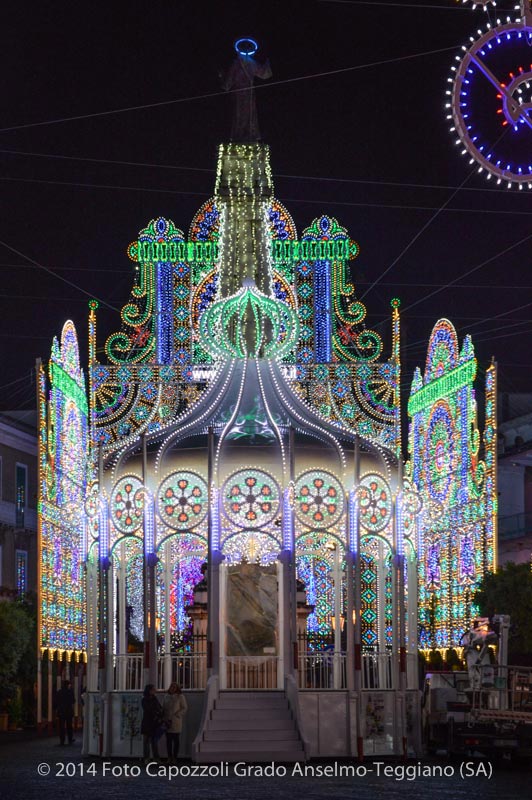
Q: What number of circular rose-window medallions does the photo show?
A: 5